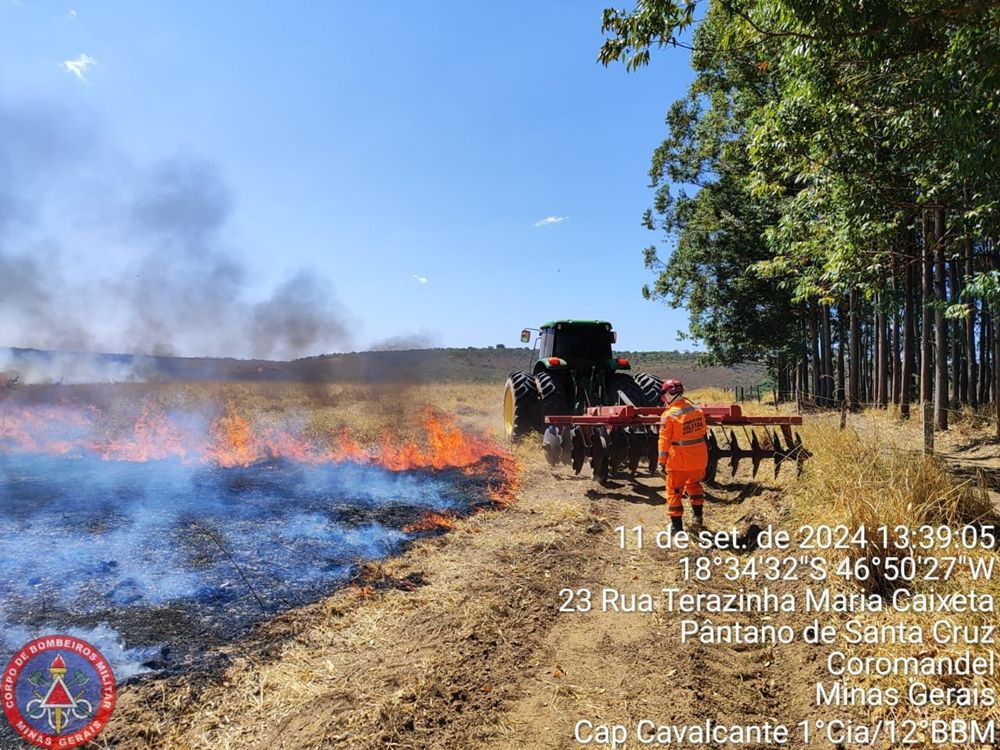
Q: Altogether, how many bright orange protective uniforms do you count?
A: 1